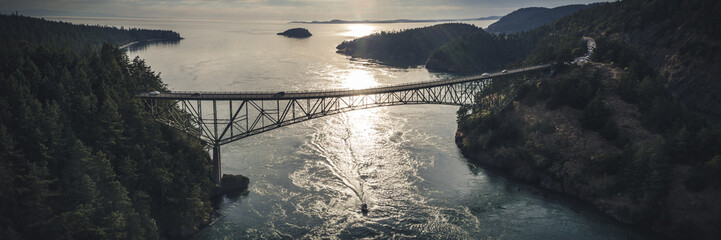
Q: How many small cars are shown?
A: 5